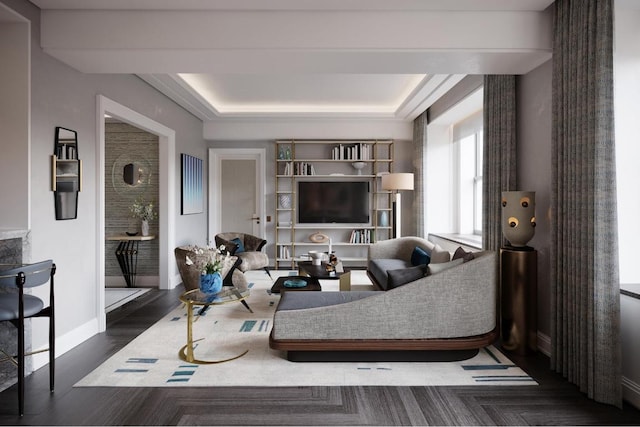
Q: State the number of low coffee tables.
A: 2